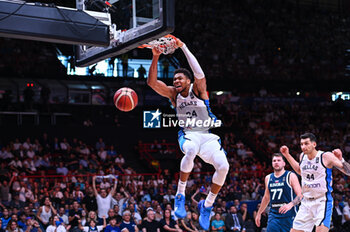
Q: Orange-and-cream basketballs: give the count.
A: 1